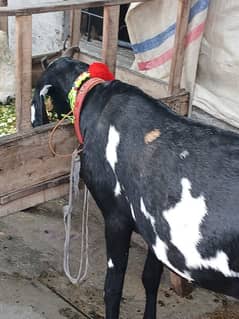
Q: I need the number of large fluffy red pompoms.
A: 1